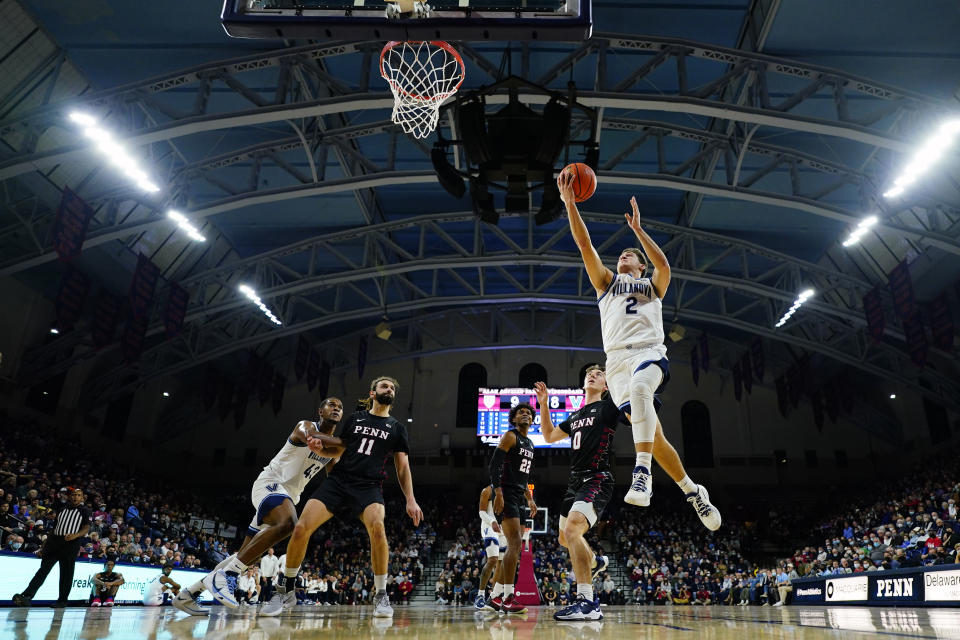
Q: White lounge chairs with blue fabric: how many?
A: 0